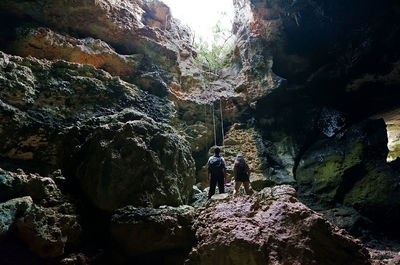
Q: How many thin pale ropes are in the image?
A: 2